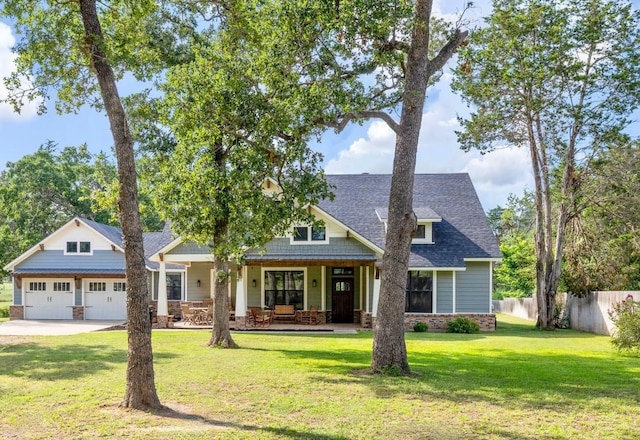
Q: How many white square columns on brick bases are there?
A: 3